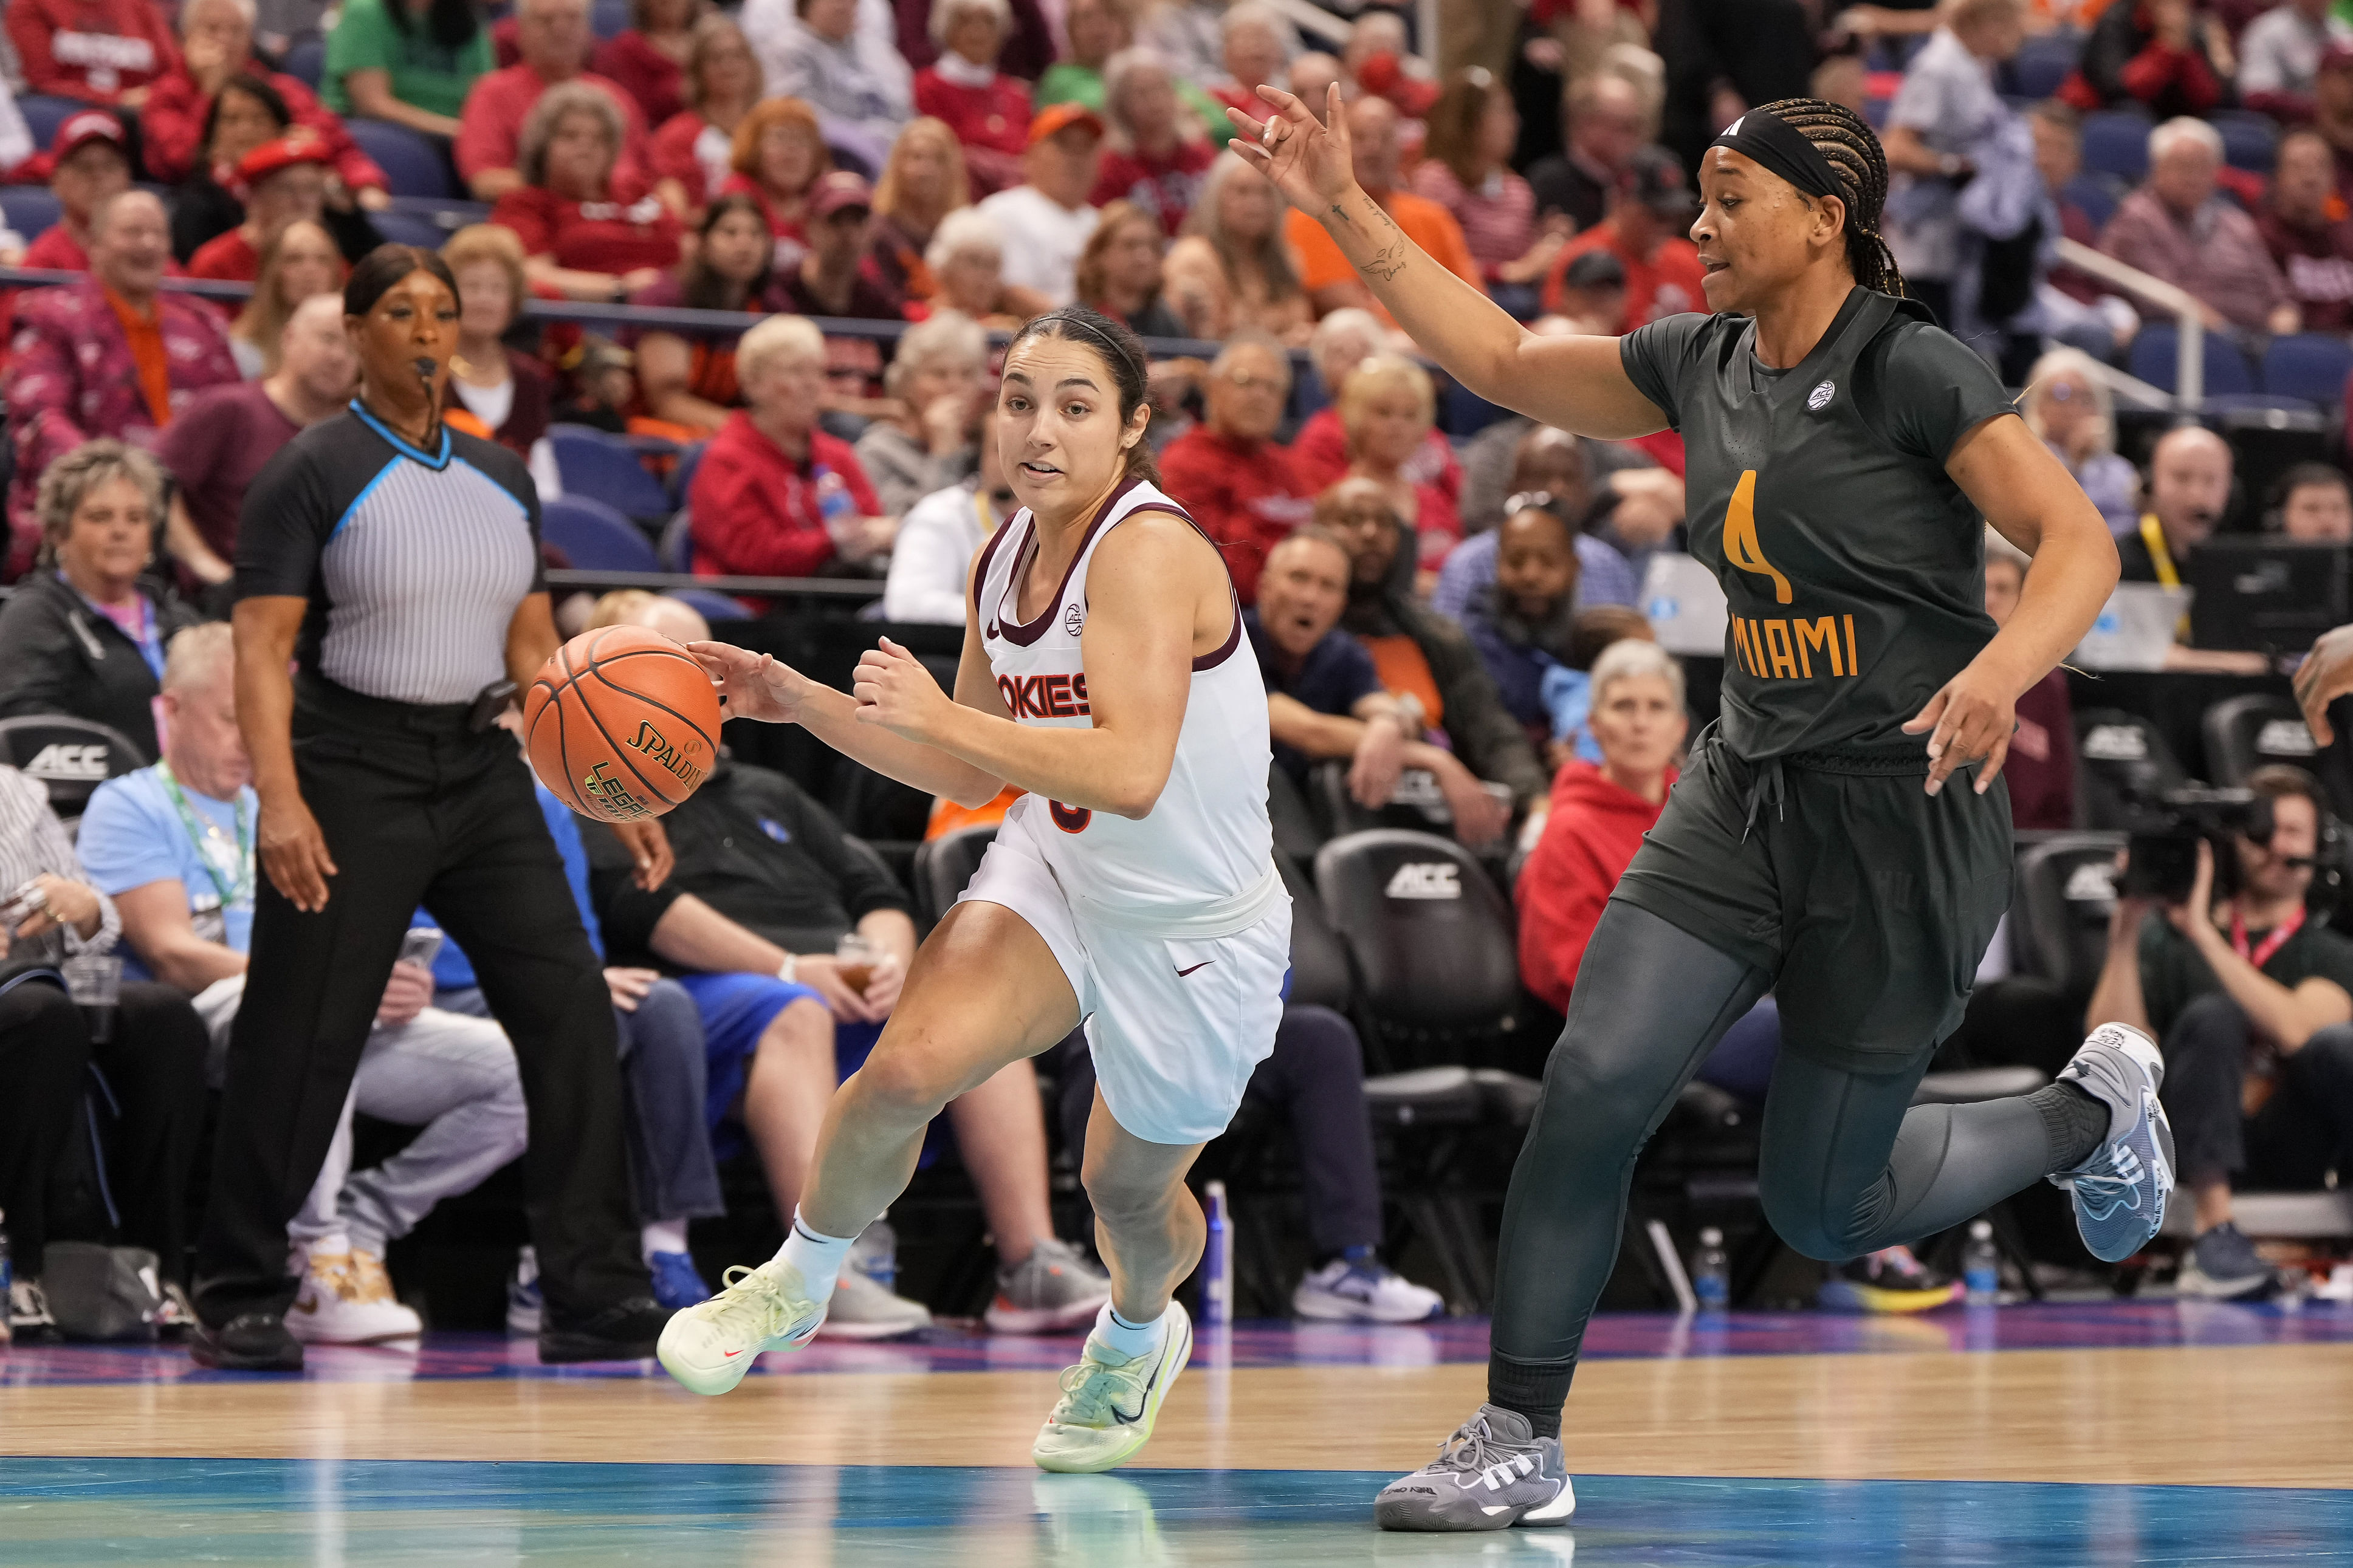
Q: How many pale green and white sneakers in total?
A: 2